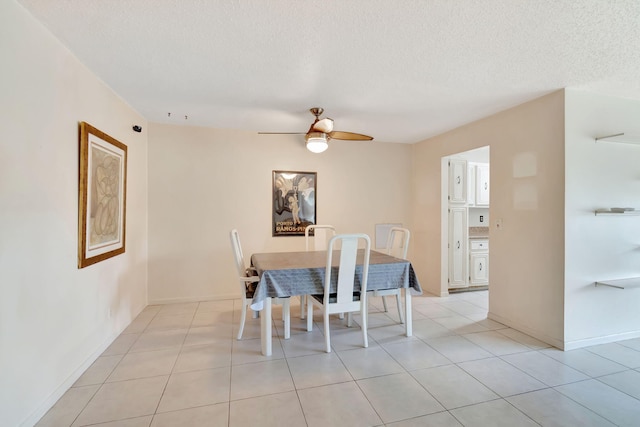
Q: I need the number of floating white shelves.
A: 3